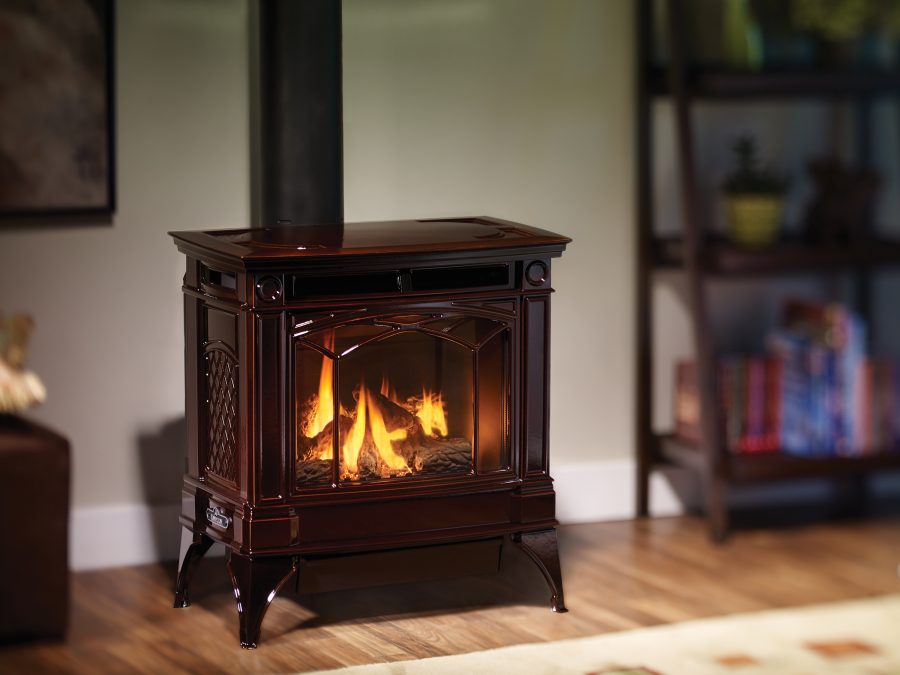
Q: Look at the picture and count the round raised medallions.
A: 2